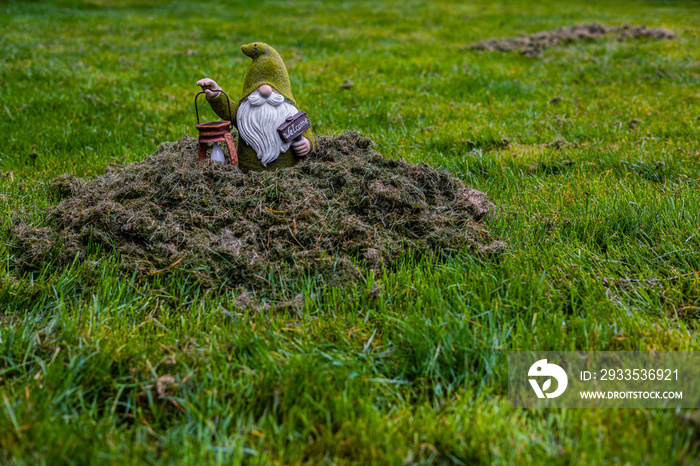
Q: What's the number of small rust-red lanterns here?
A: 1